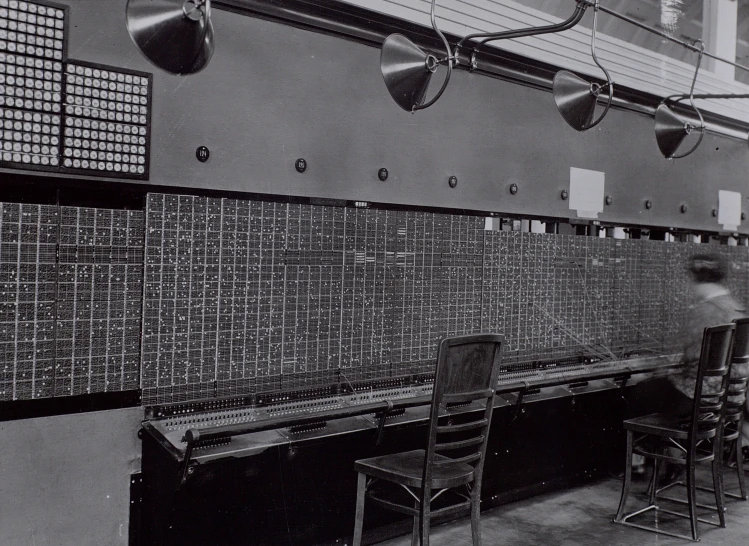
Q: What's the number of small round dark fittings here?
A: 11